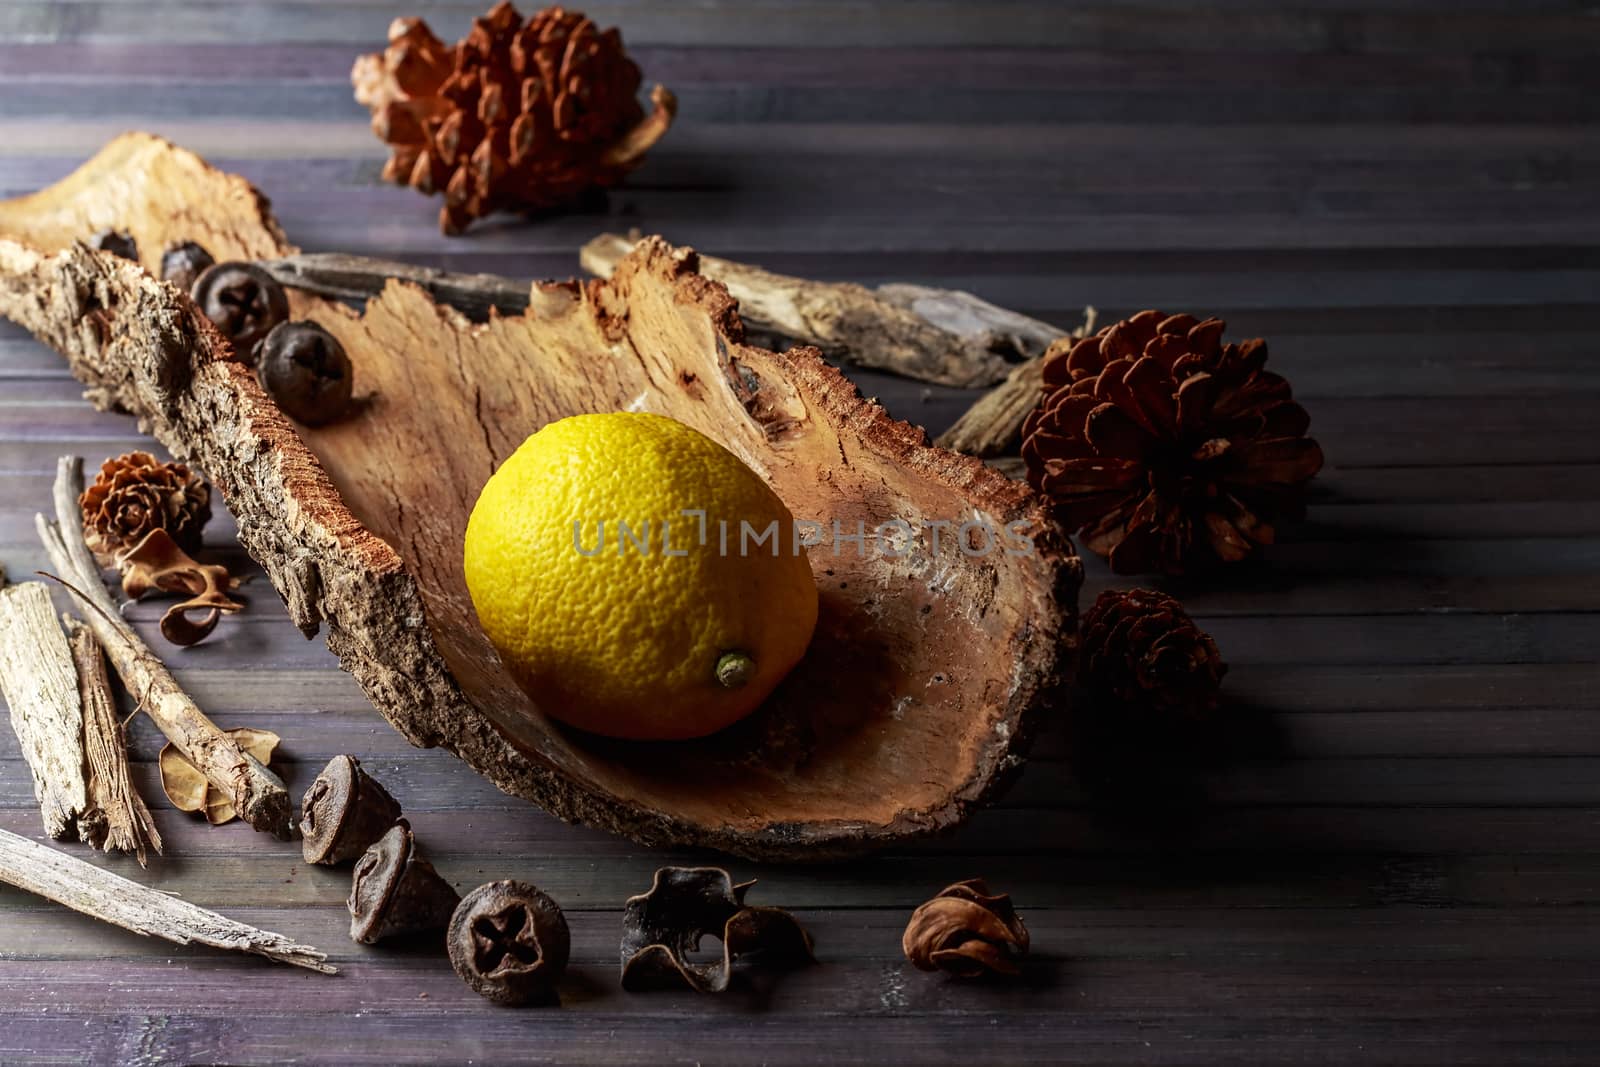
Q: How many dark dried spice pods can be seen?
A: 7